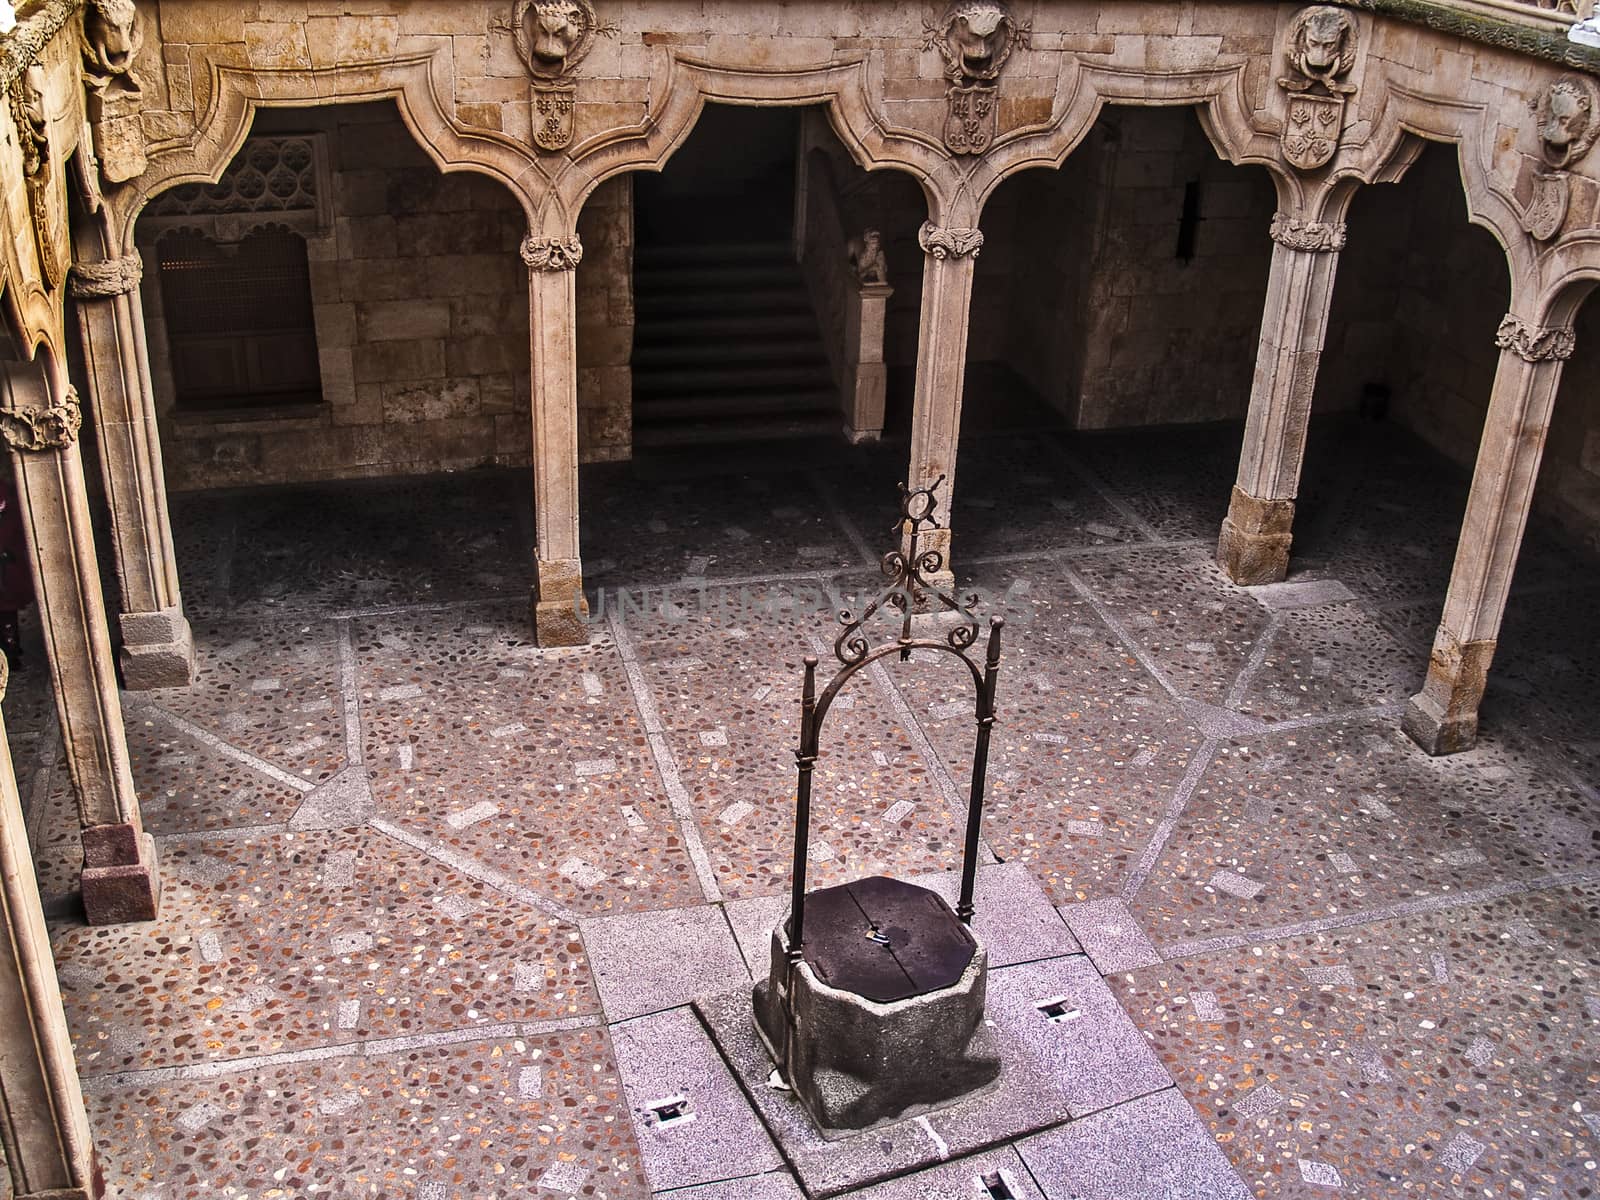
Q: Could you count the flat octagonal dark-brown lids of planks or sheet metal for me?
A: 1